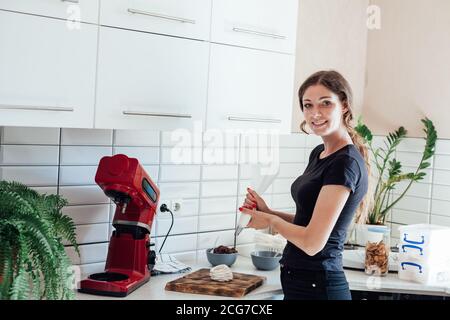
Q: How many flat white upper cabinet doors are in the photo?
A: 6